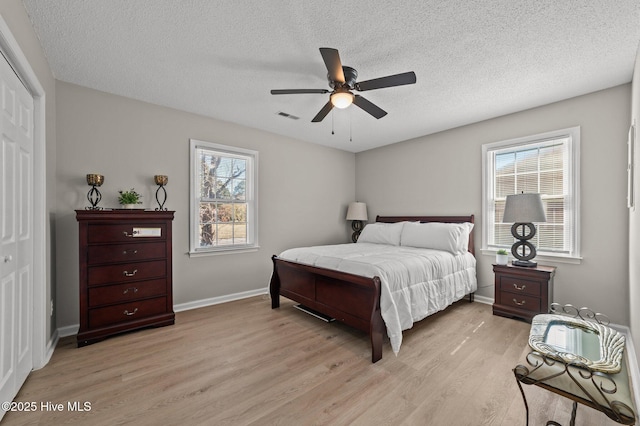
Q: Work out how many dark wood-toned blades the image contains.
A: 5